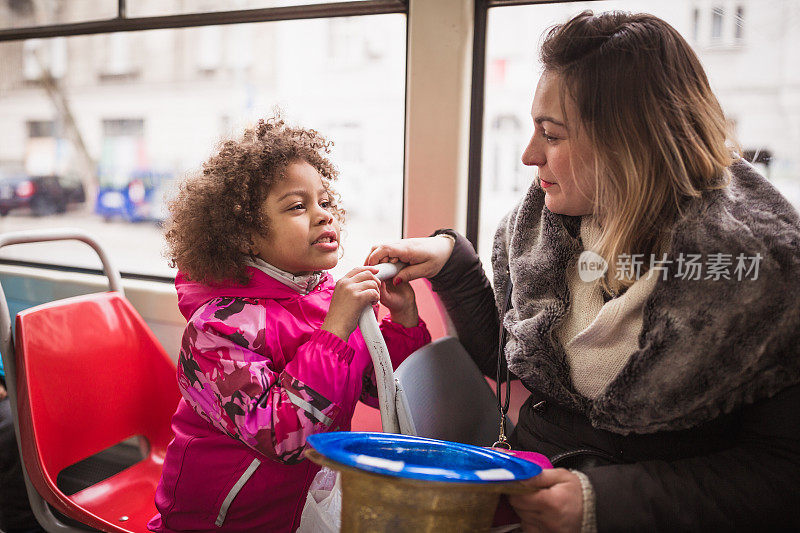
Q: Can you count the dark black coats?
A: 1